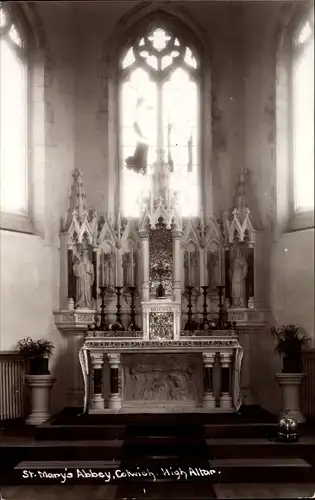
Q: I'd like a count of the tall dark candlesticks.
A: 6